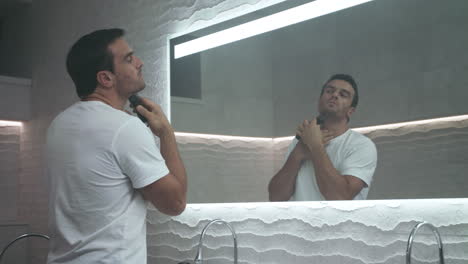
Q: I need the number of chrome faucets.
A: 3